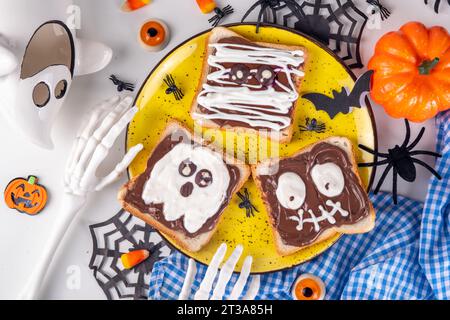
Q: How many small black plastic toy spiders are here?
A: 6